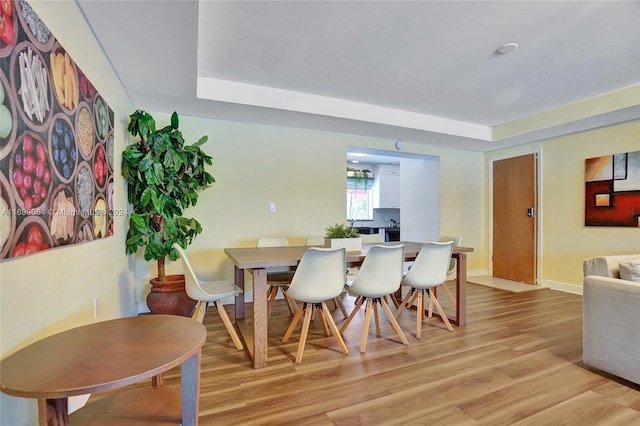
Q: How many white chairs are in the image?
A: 8